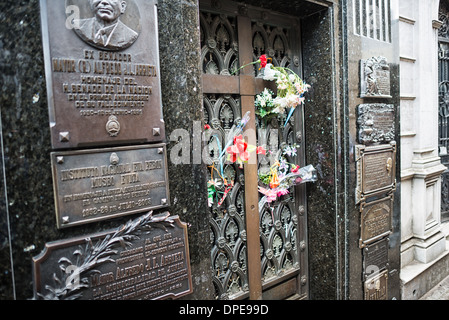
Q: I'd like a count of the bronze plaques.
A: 9